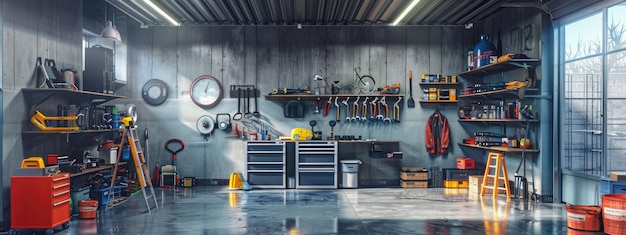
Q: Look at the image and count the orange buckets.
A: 3